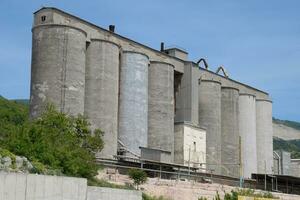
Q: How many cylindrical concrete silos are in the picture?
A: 8